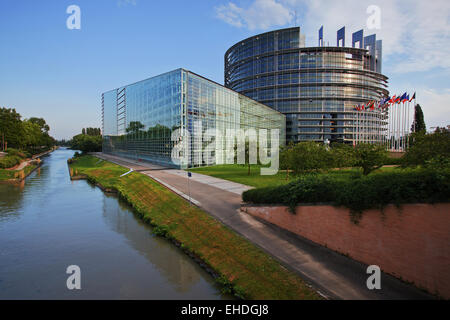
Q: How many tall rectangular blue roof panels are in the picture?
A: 5